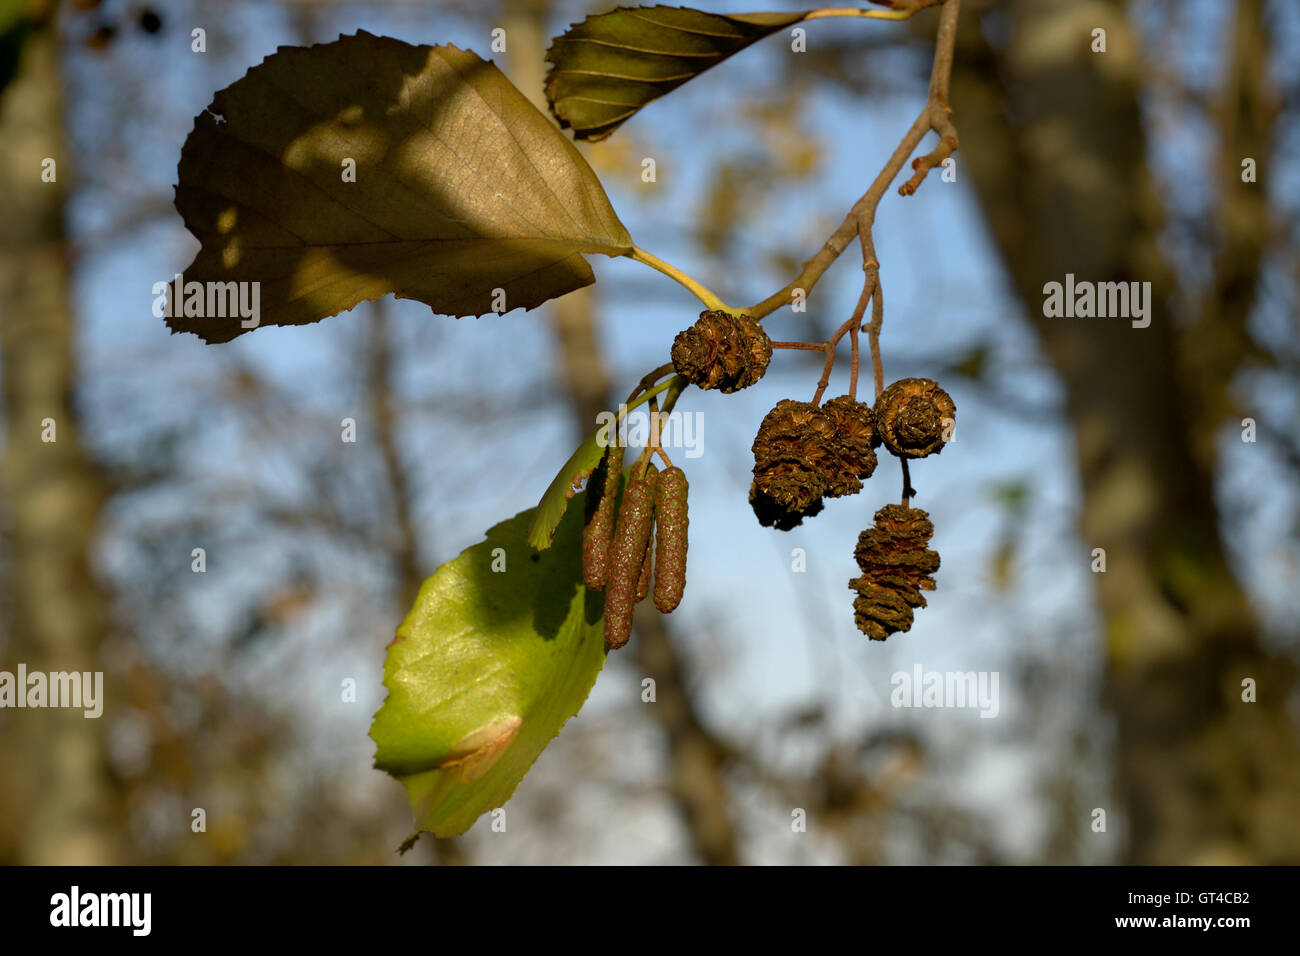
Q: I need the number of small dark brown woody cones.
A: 5